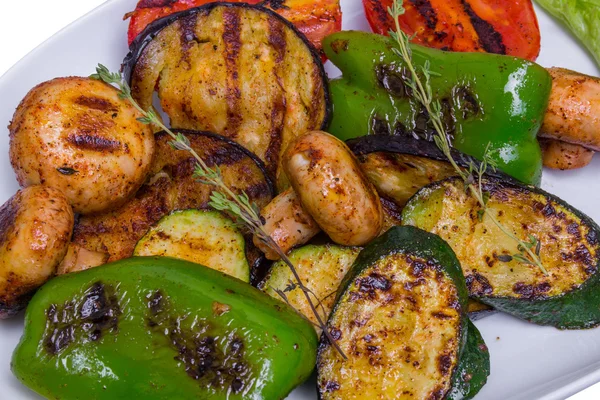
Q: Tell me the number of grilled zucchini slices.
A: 4